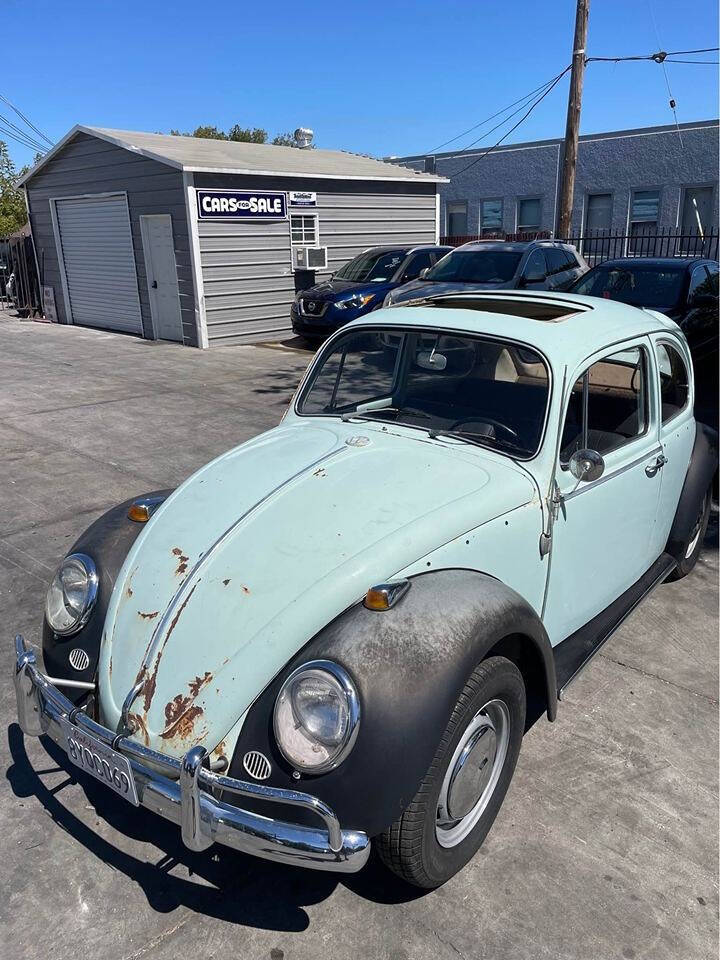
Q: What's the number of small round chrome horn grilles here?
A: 2